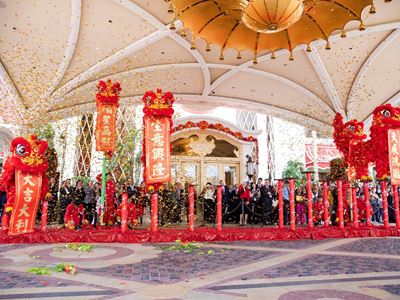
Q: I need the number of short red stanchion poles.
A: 15